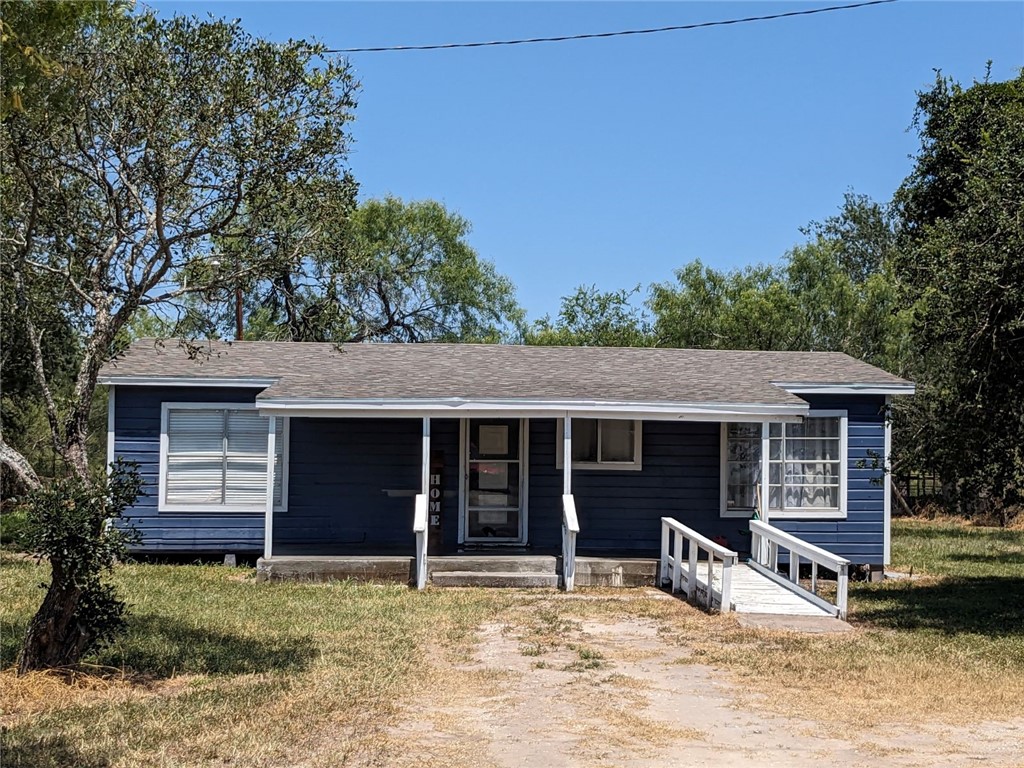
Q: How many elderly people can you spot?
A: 0